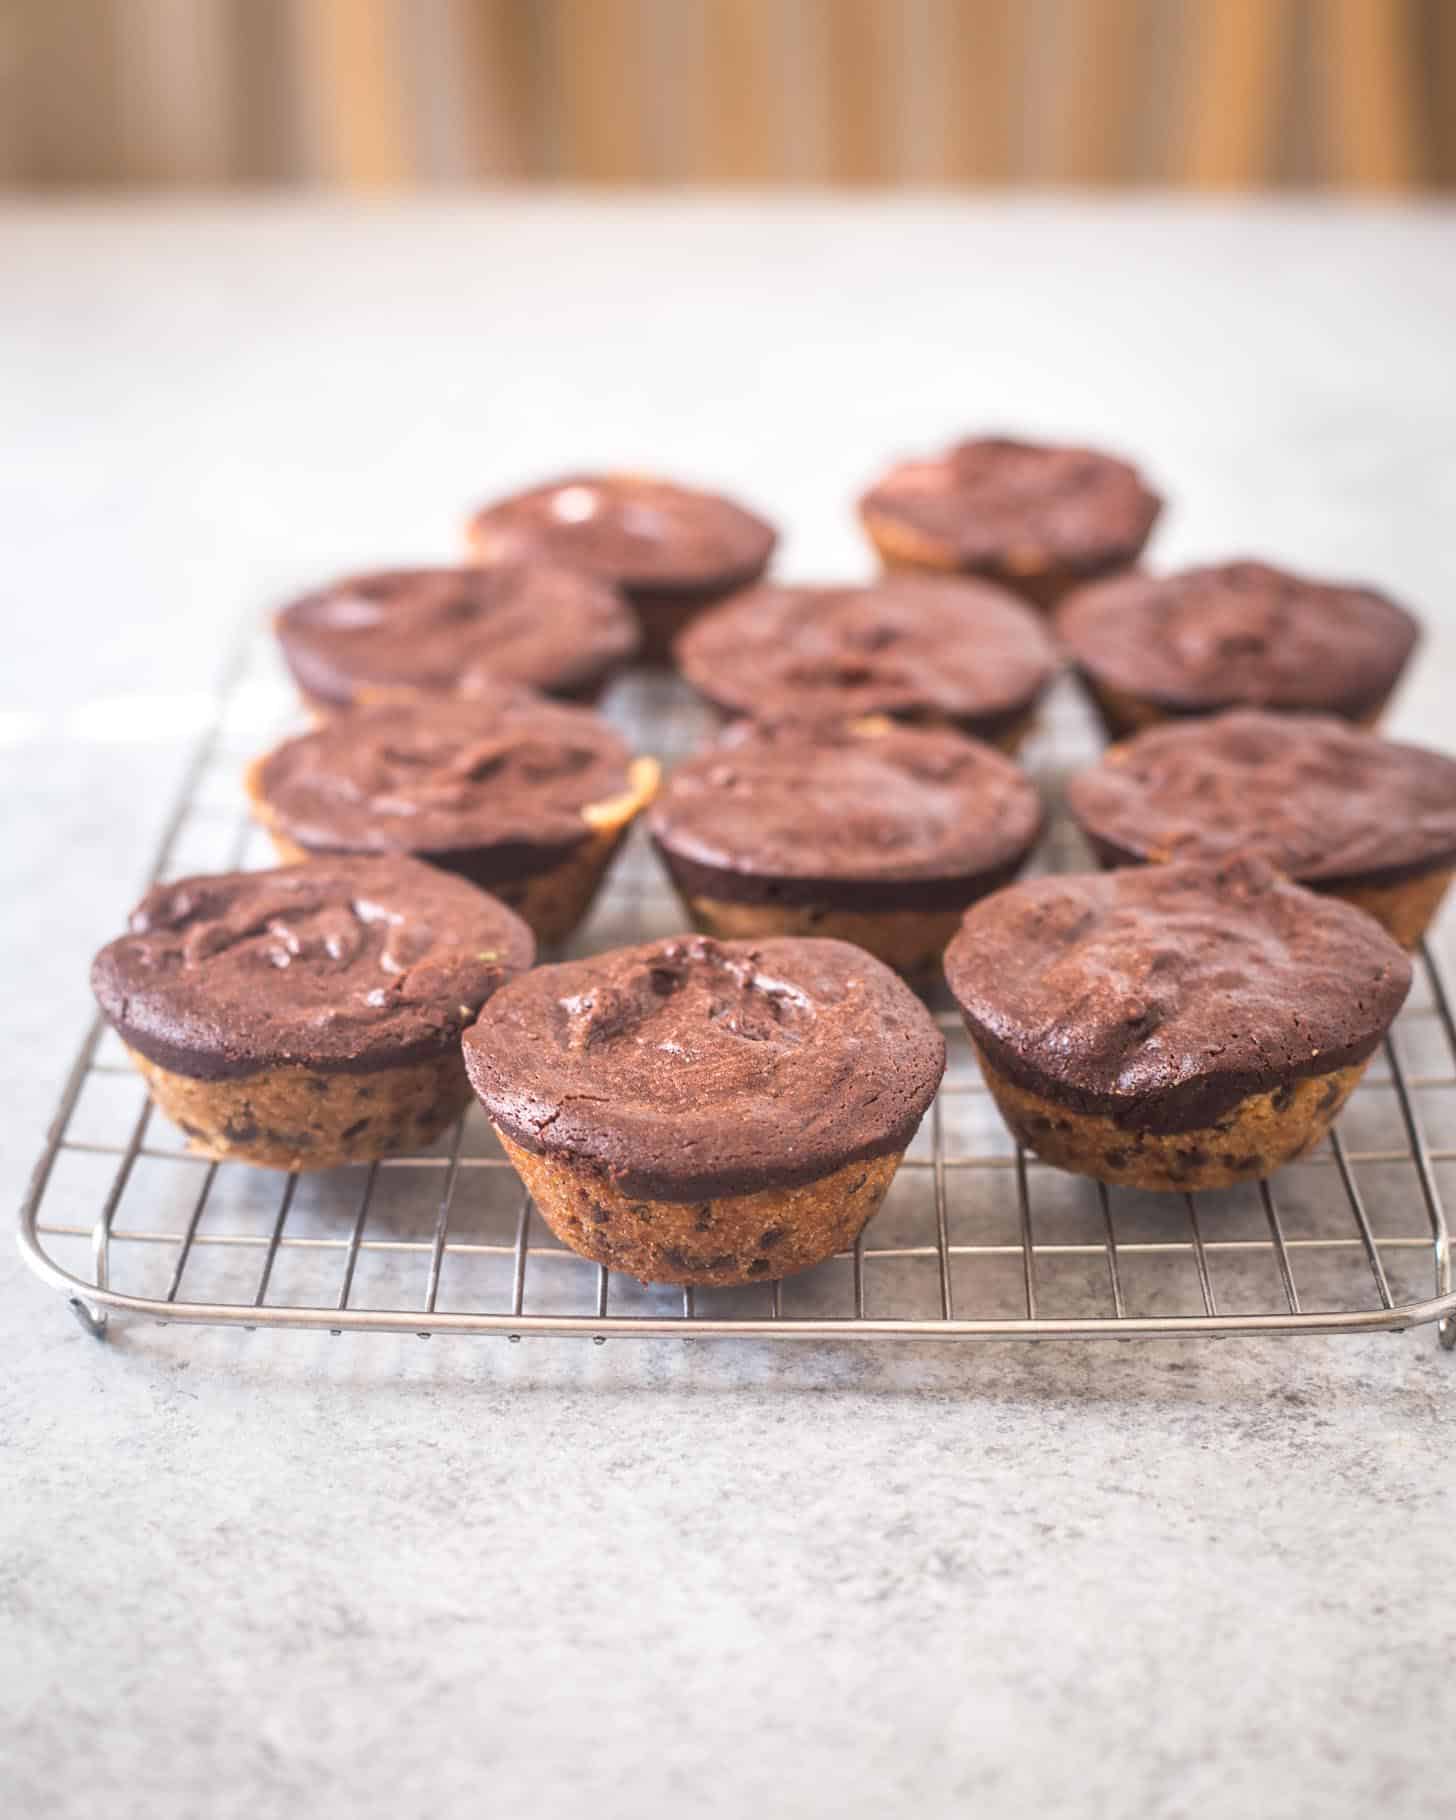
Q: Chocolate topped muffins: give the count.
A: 11